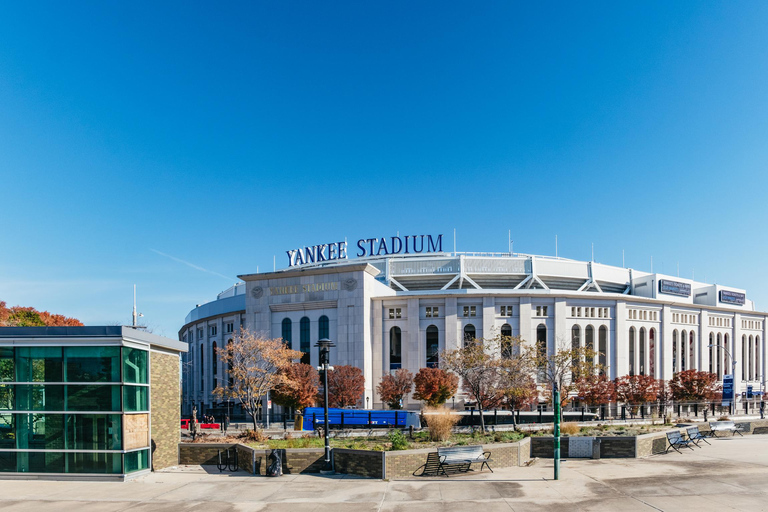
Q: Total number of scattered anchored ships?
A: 0